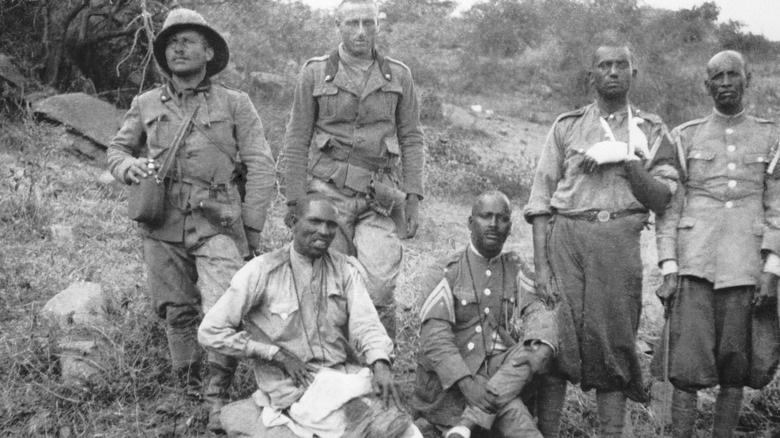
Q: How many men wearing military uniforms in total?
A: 6